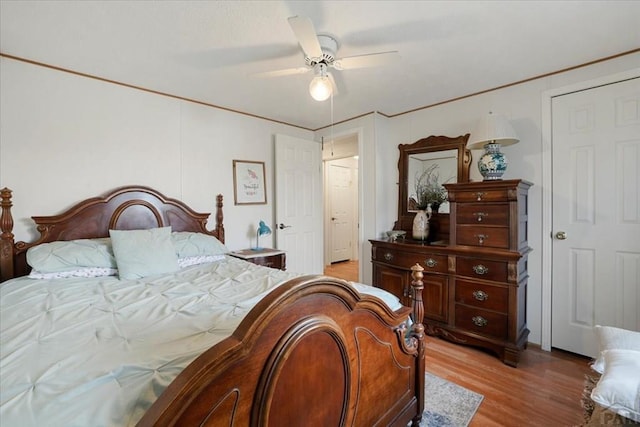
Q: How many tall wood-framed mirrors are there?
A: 1